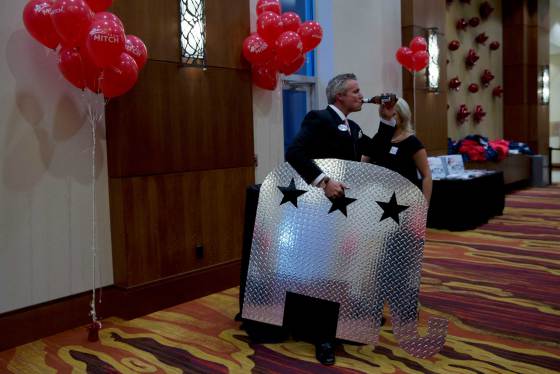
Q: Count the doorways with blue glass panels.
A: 1